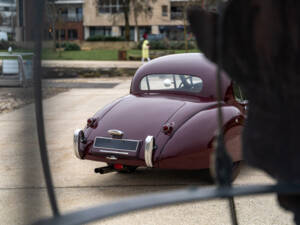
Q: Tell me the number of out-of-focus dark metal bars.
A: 3